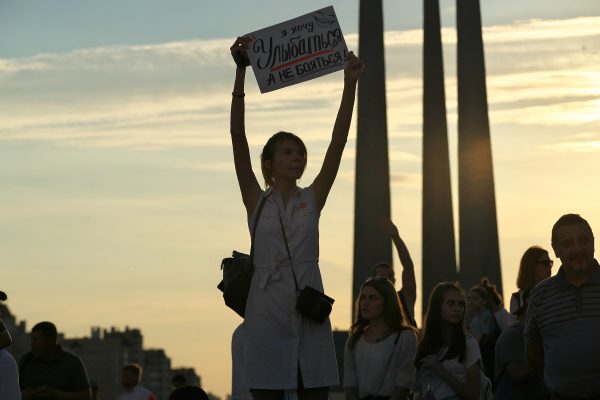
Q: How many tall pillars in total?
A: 3